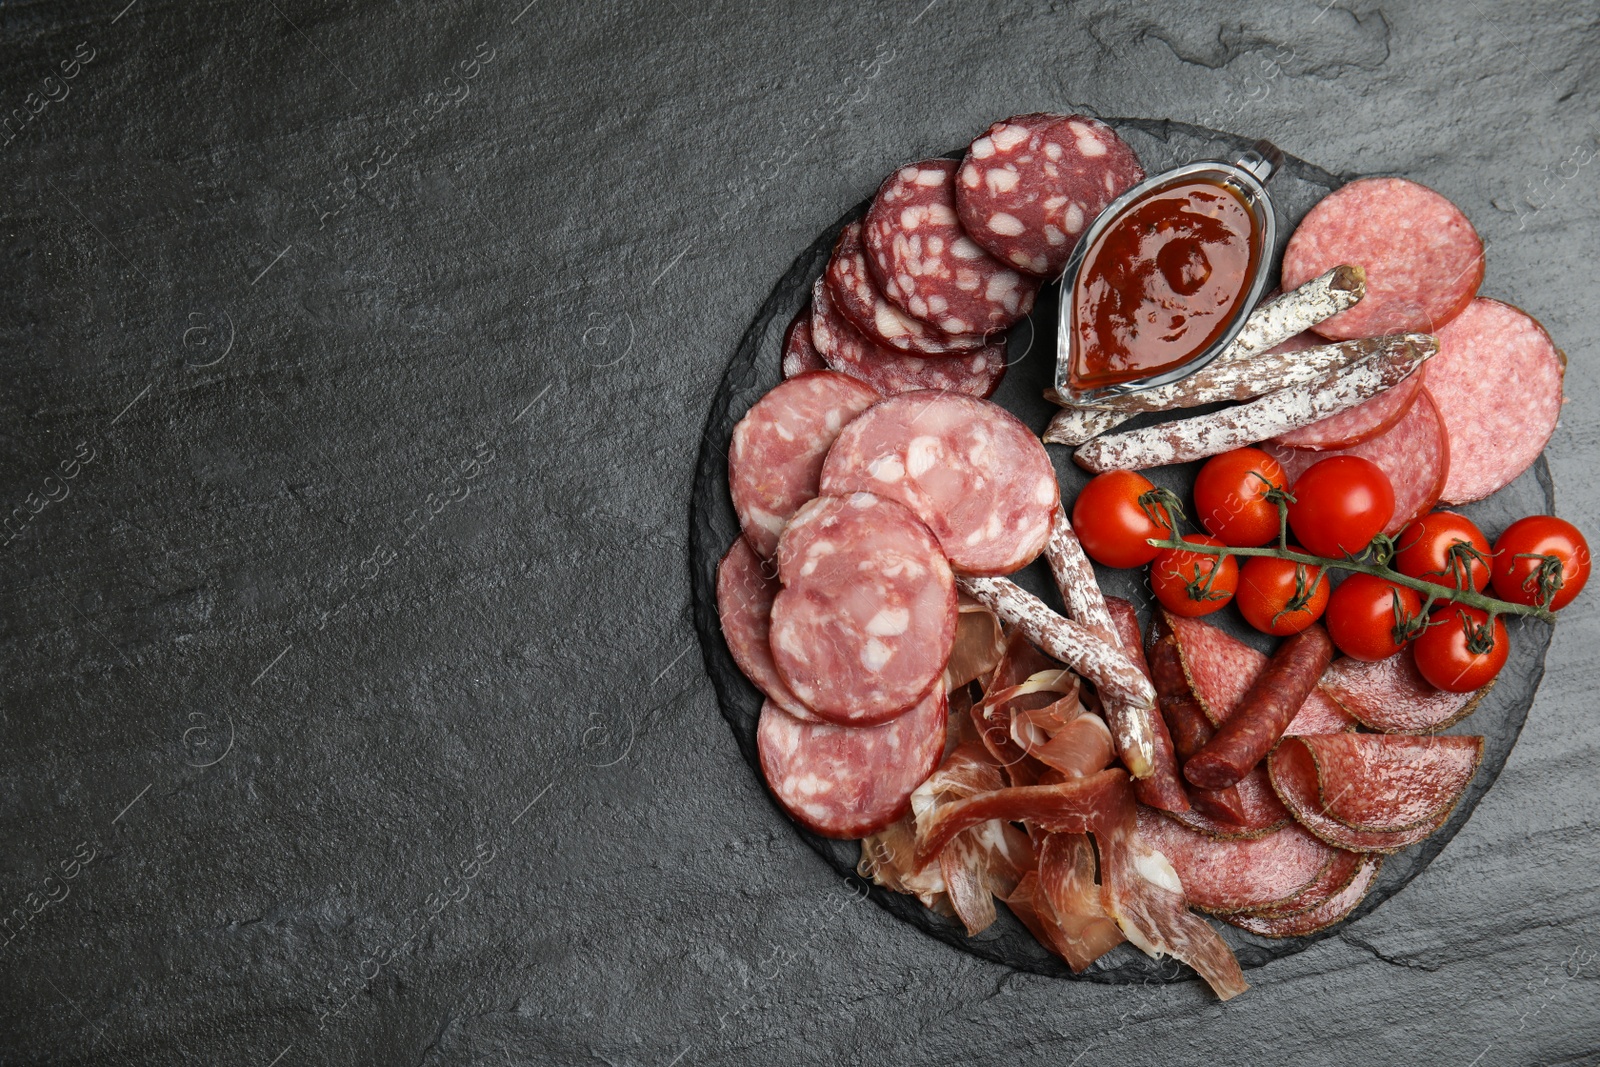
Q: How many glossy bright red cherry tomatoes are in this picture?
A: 9